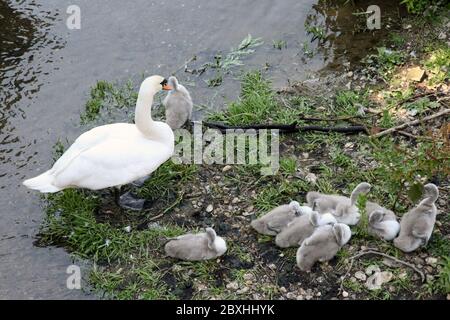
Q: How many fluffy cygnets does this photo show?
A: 8